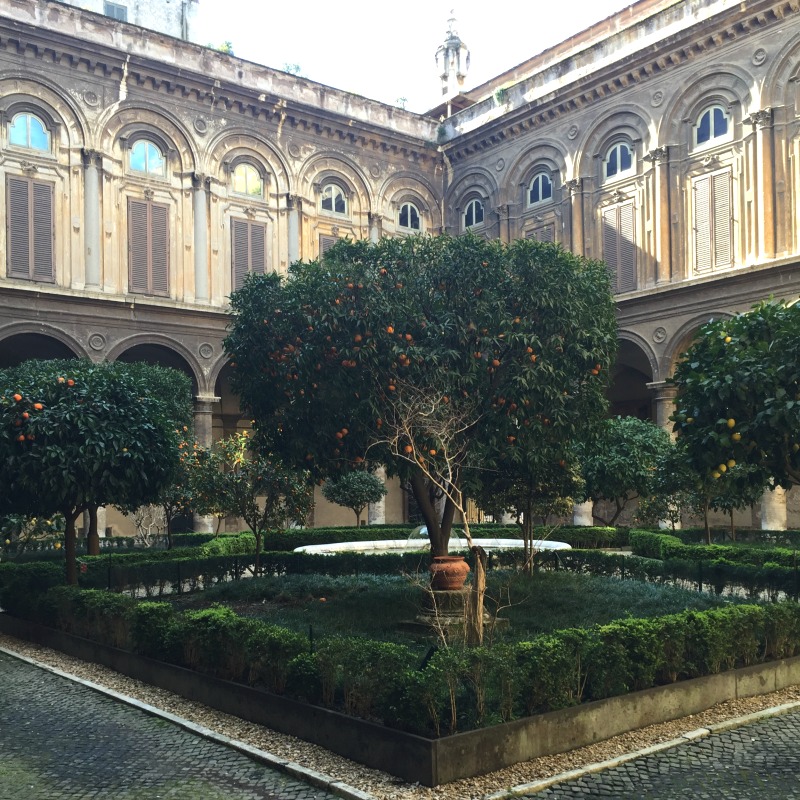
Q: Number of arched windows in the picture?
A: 9